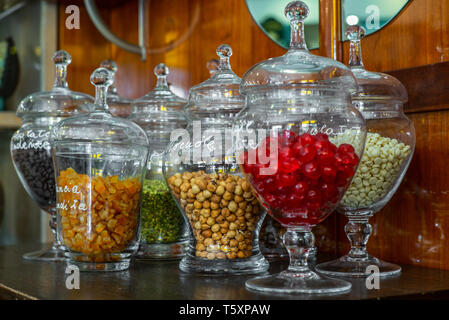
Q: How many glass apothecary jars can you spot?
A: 8